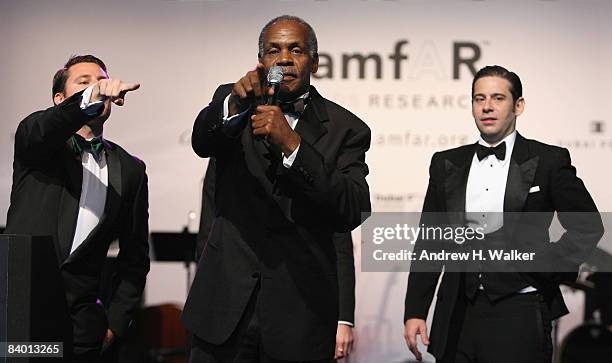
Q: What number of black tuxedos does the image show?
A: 3